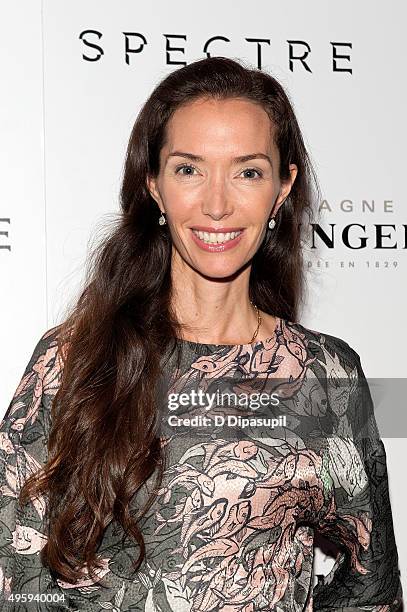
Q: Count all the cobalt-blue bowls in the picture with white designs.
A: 0